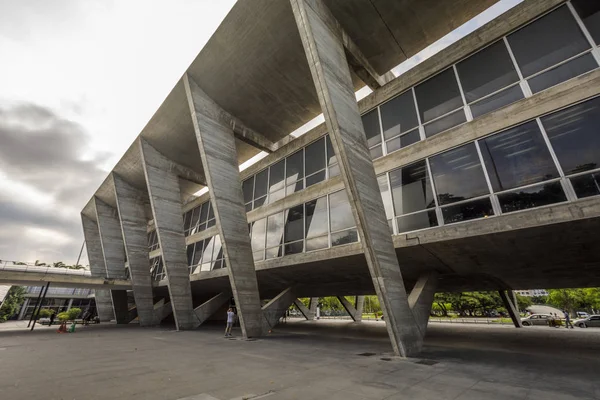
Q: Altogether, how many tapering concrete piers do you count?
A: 6